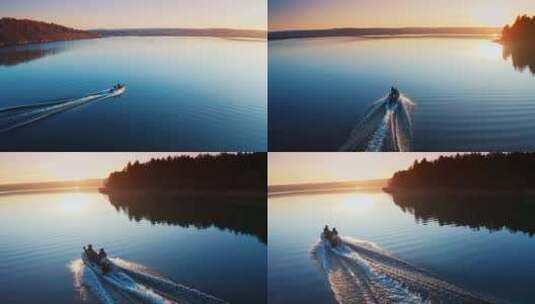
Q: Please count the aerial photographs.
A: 4